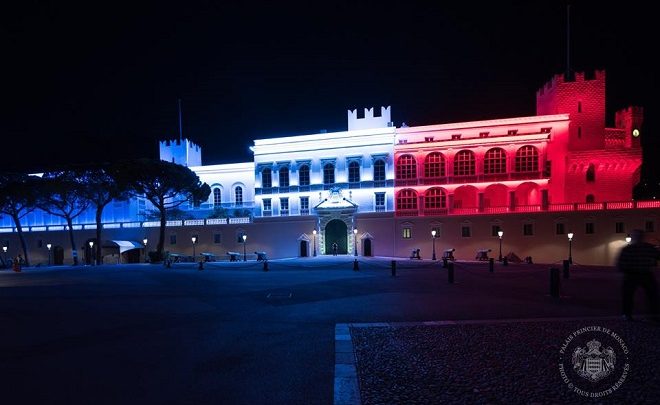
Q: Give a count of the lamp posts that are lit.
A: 12